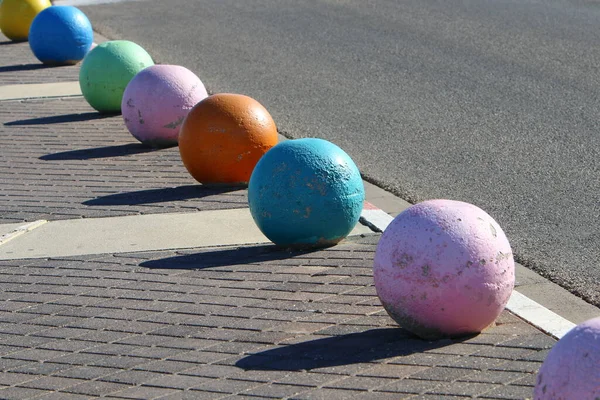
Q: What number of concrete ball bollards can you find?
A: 8